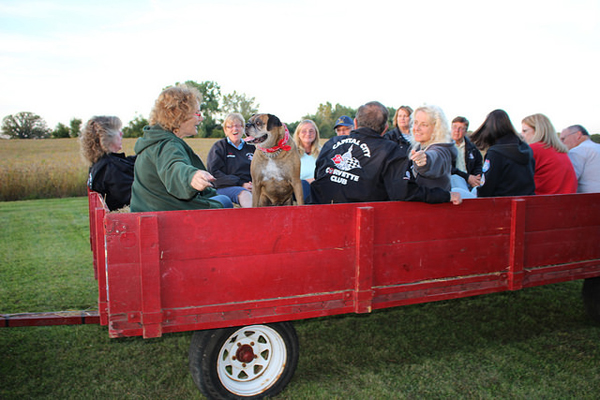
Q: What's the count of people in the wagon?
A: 12